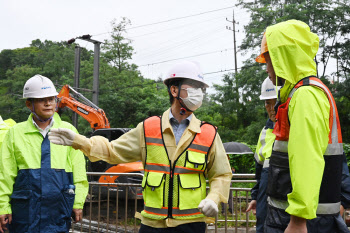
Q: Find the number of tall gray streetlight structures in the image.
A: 2